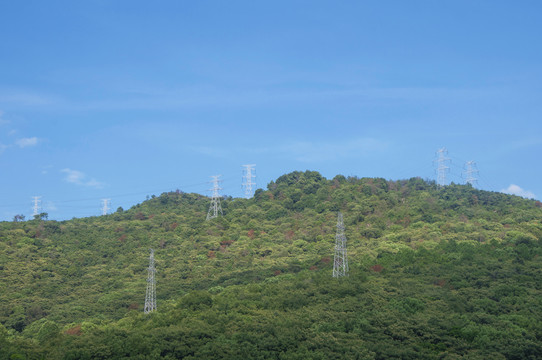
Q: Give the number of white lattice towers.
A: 8